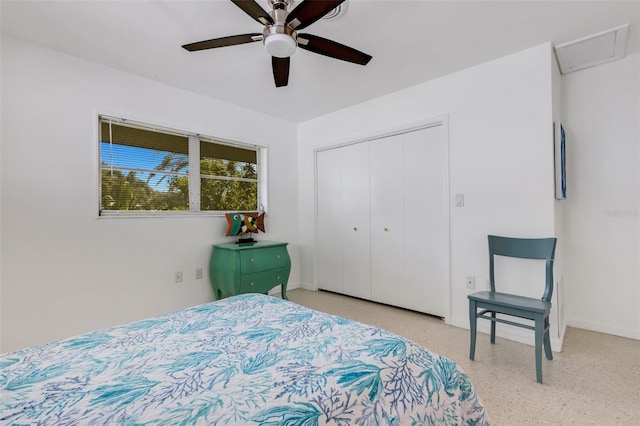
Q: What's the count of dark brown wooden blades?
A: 5